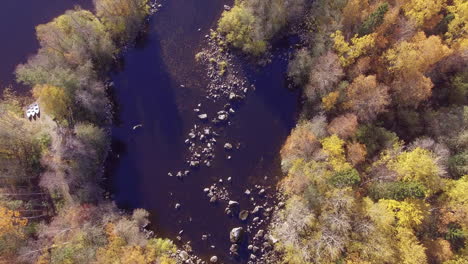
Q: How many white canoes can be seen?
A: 3